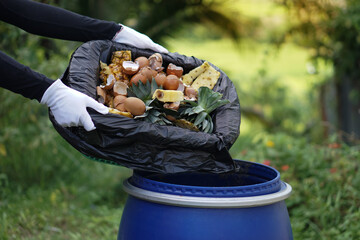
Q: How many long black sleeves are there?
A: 2